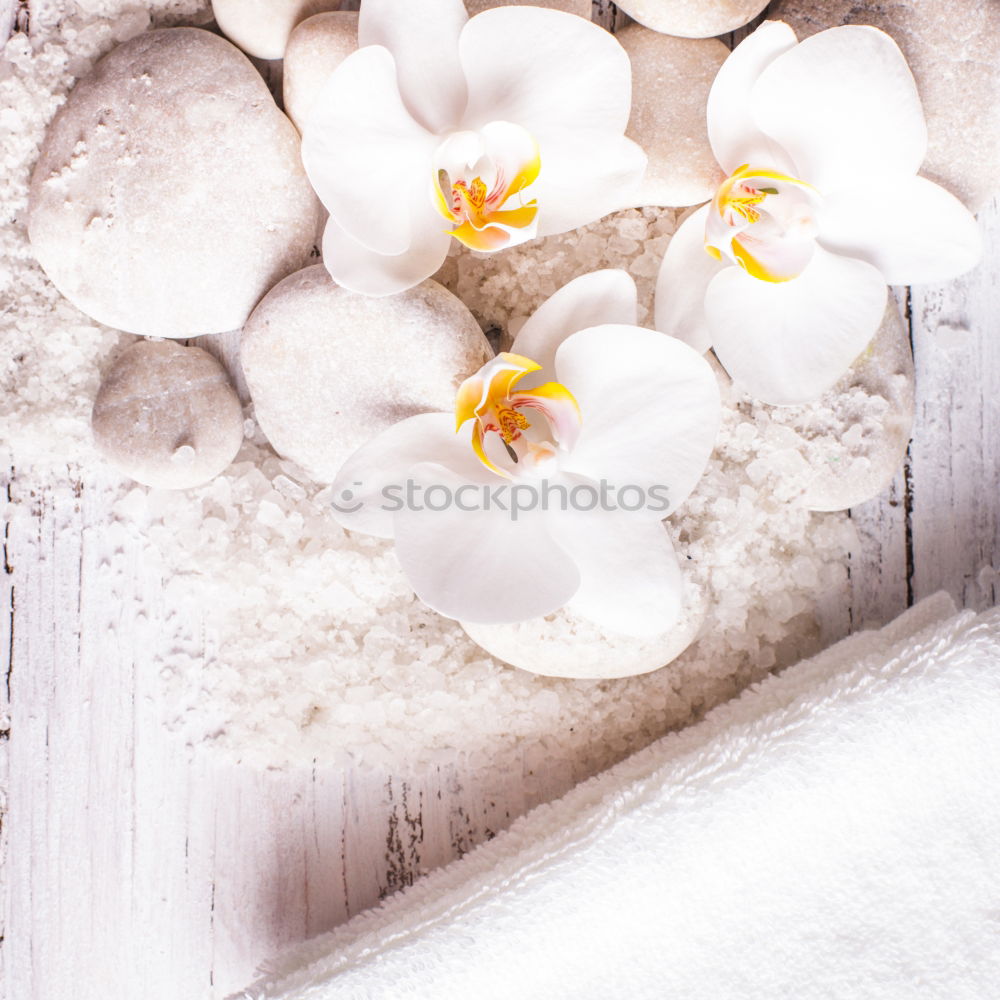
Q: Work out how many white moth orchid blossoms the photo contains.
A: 3